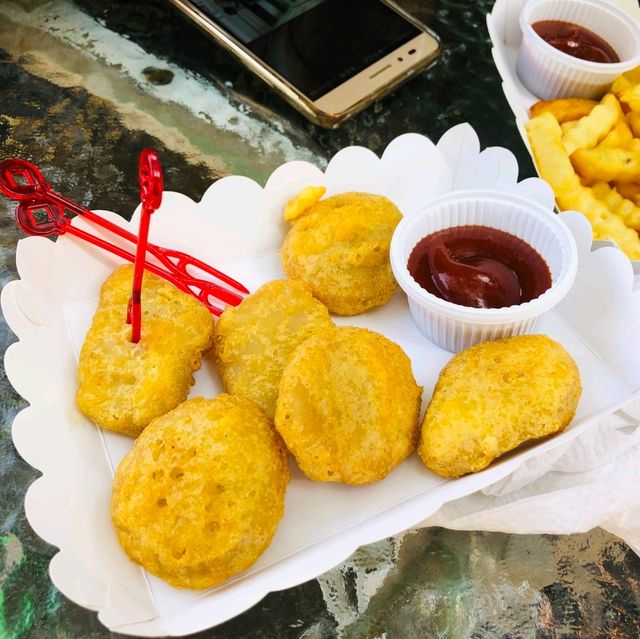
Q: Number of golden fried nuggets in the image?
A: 6